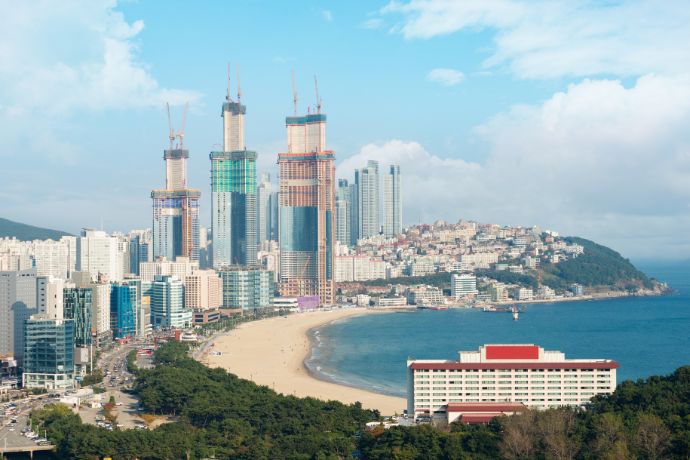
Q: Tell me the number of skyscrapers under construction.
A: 3